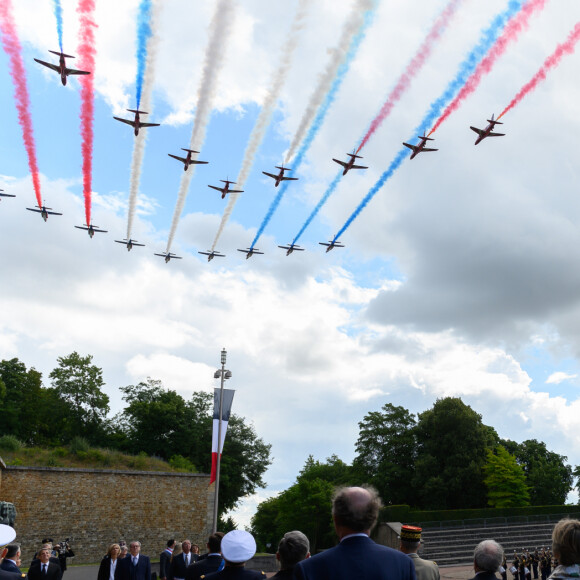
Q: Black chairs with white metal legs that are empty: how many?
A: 0